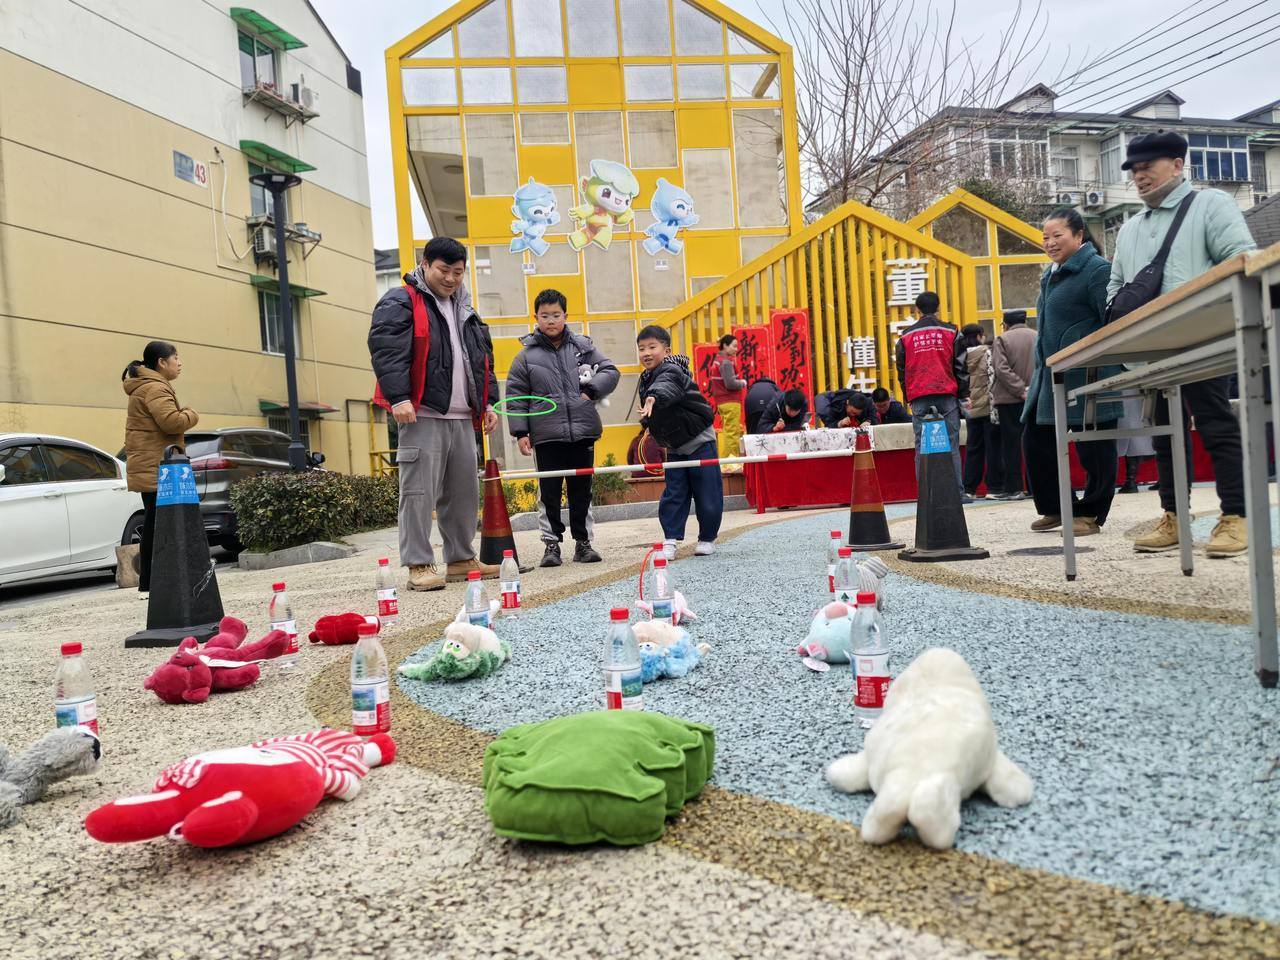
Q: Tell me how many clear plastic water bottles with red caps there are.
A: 12